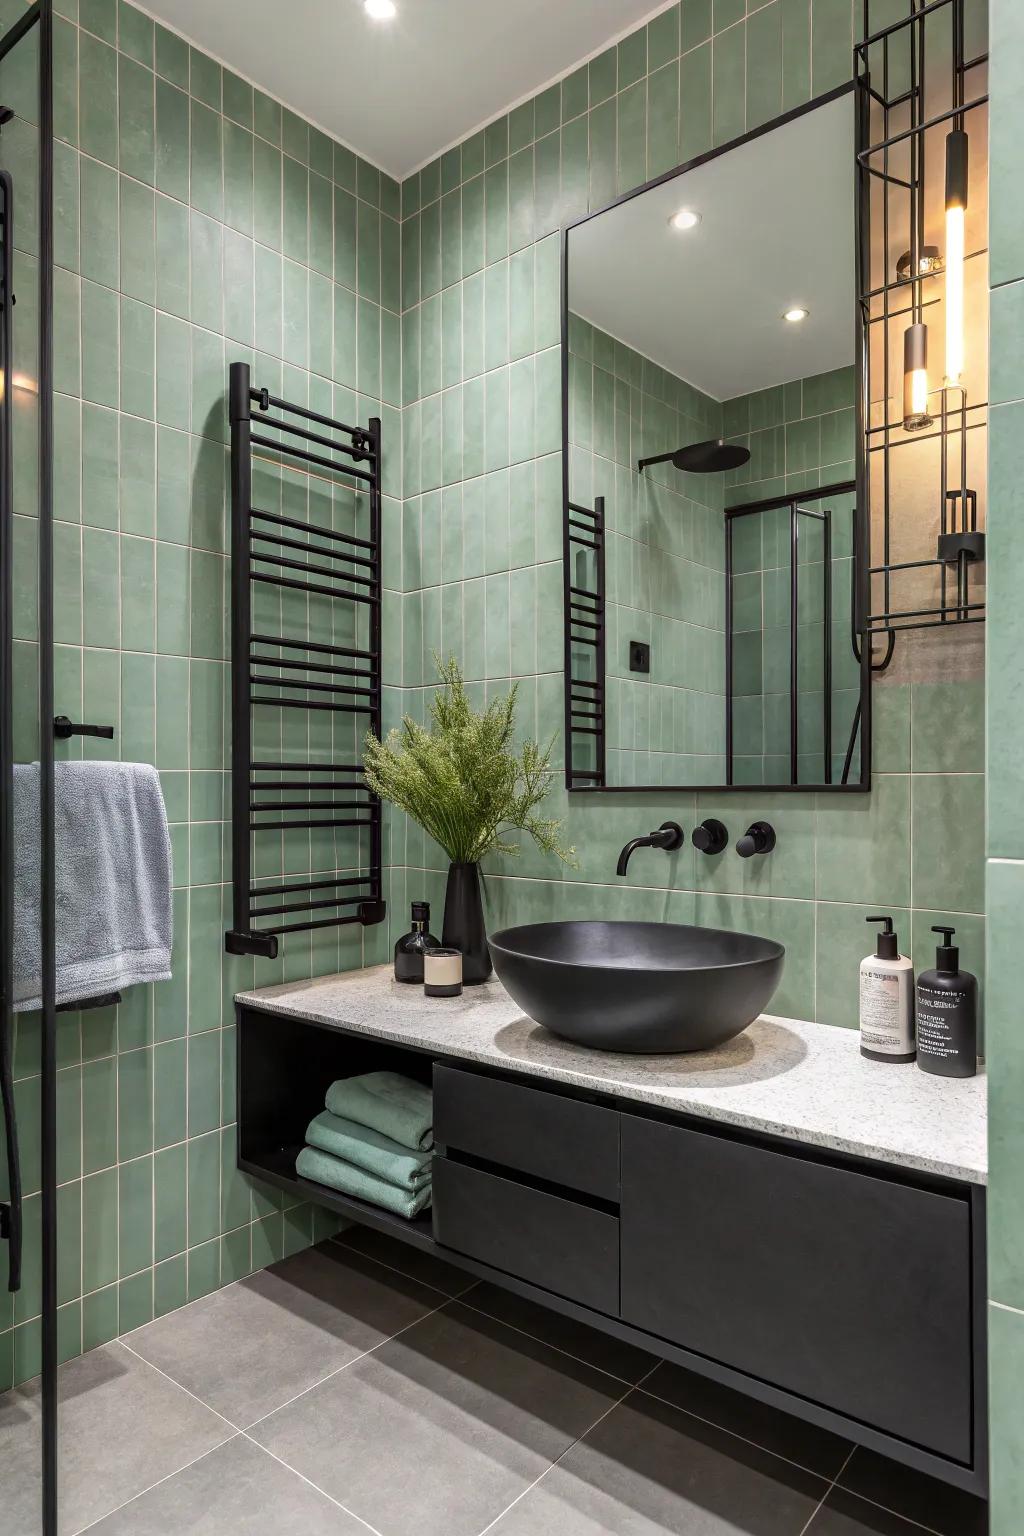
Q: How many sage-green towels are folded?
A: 3